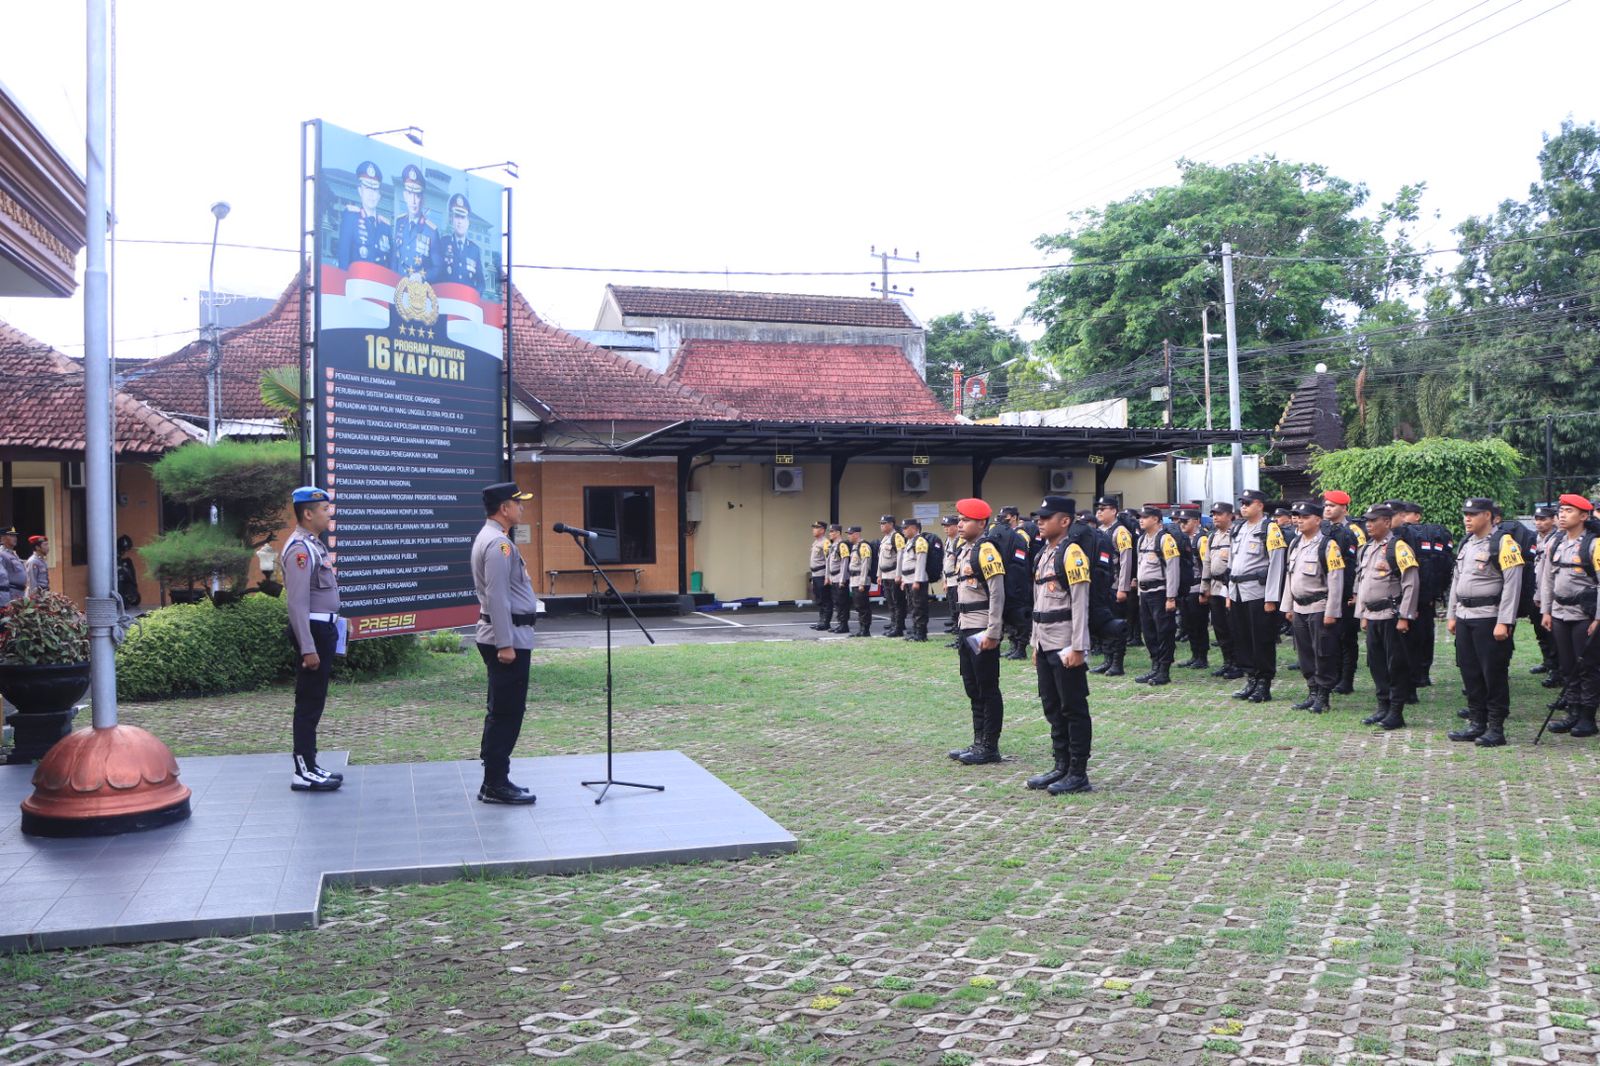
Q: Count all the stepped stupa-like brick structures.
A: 1